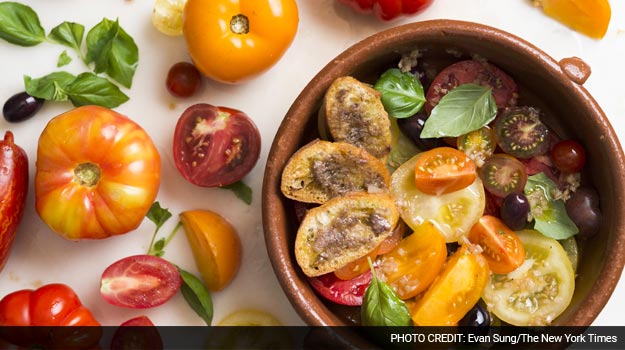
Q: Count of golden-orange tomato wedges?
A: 4